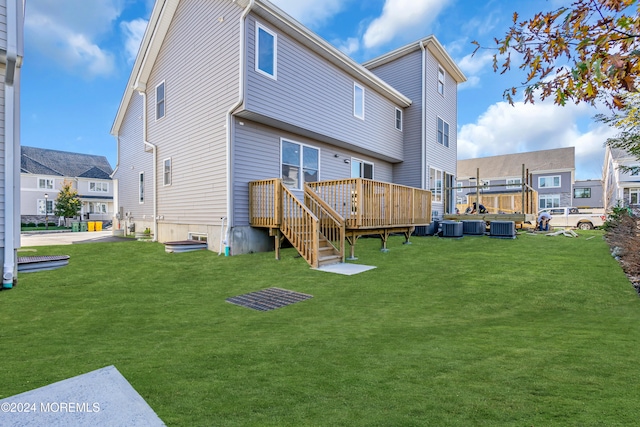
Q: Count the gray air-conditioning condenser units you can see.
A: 4